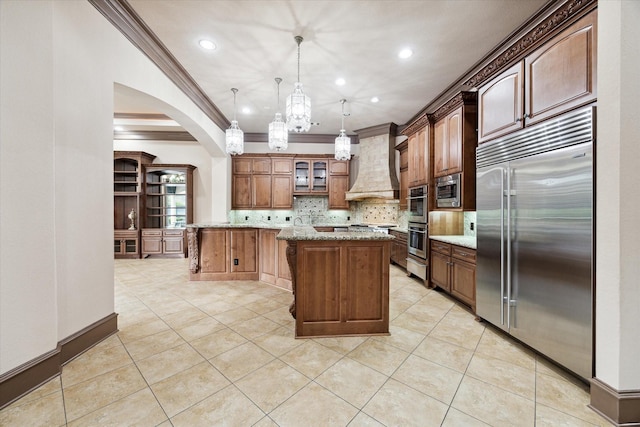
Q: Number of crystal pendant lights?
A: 4